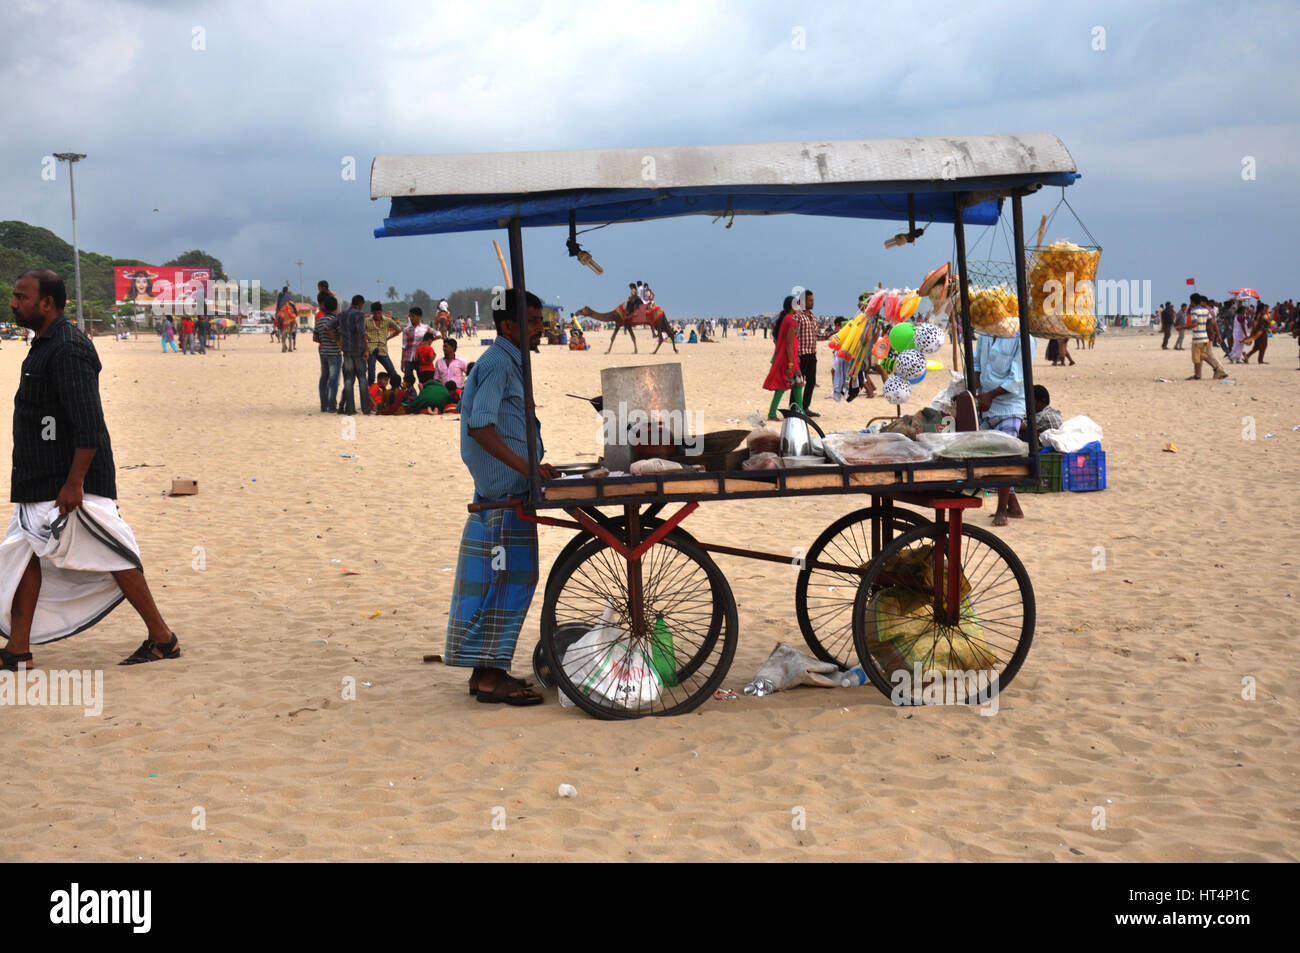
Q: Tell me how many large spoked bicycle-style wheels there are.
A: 4